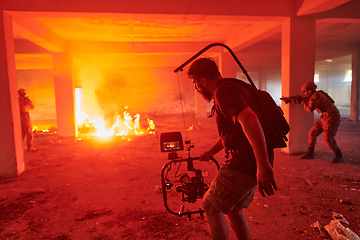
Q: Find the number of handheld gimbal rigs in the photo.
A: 1